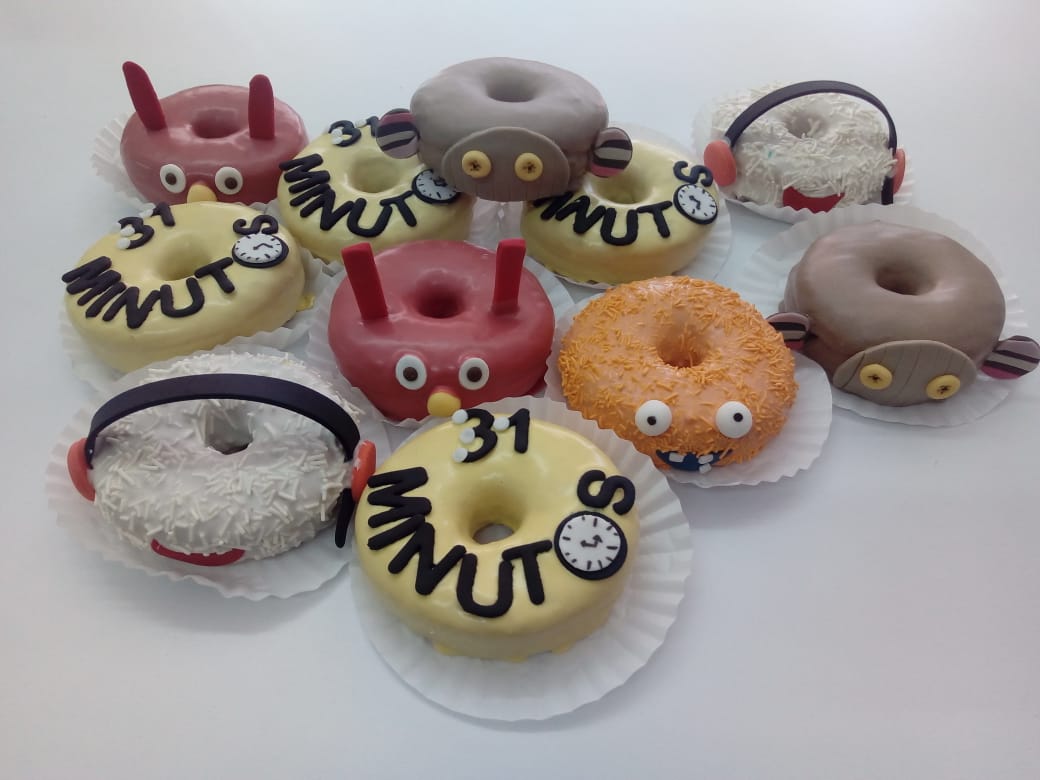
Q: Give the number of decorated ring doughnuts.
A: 11